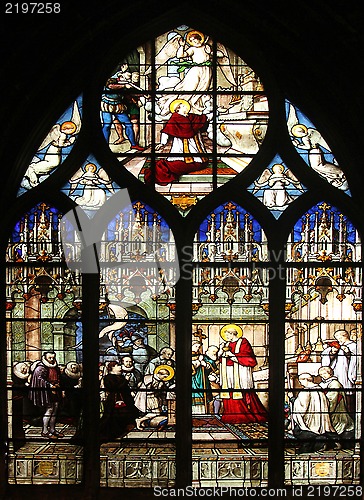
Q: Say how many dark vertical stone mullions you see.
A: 3